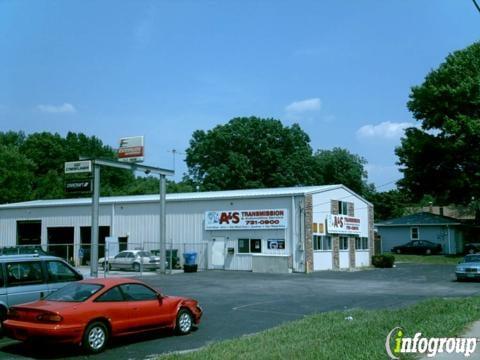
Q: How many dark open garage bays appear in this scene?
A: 3